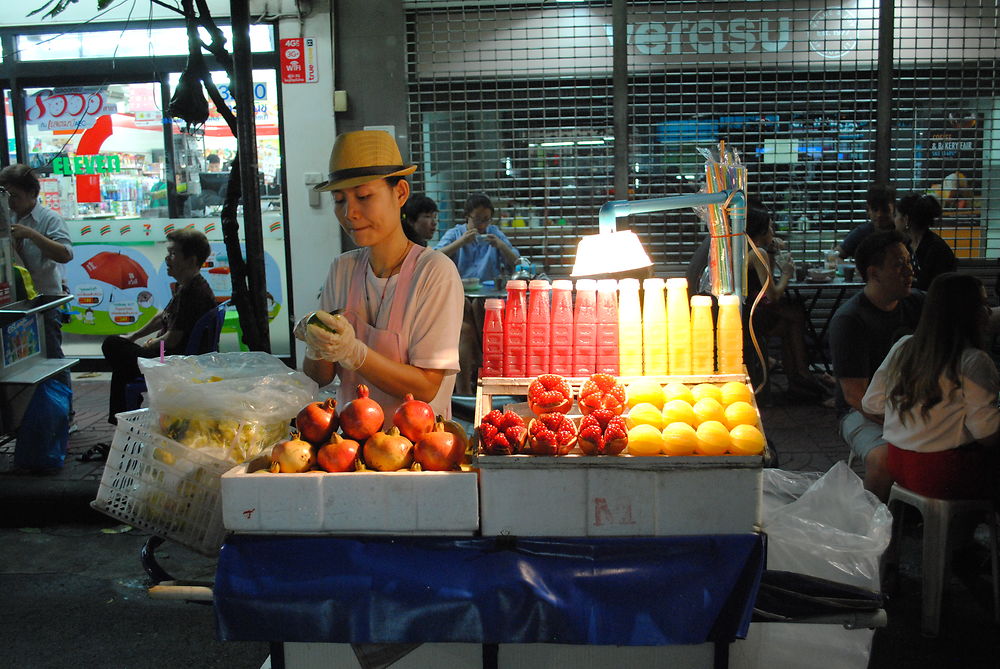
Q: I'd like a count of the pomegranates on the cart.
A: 13